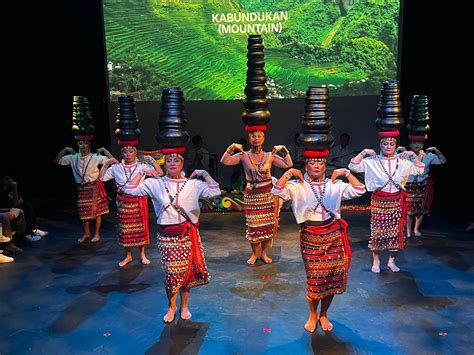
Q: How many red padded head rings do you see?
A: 7